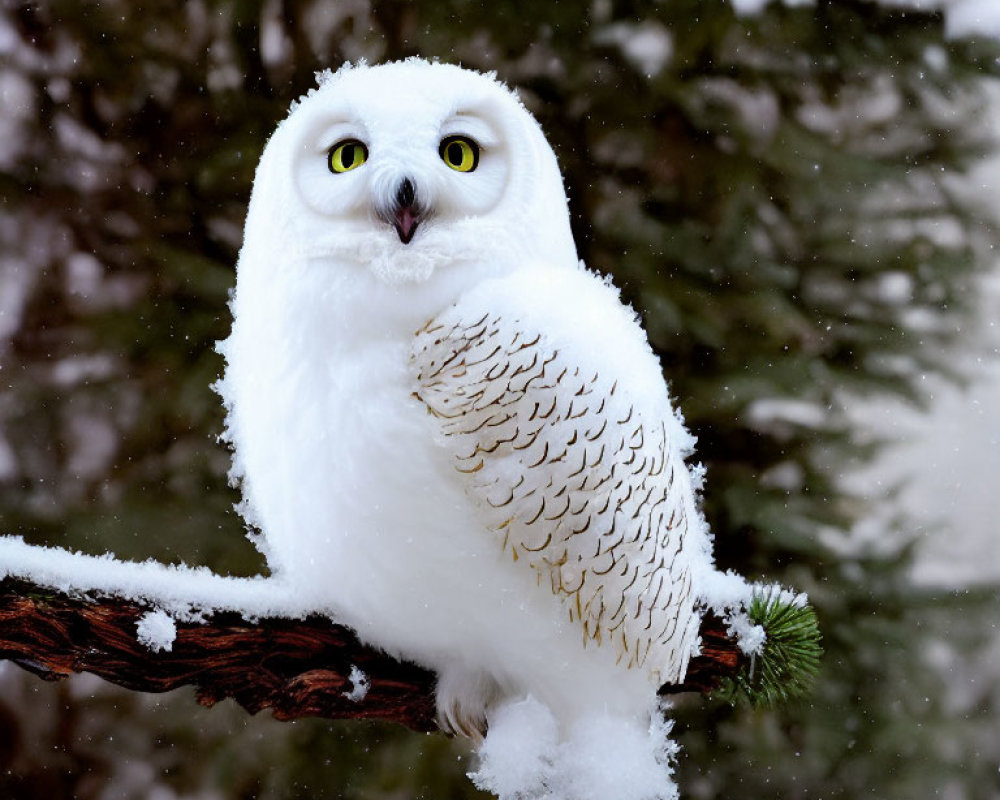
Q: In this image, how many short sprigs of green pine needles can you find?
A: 1